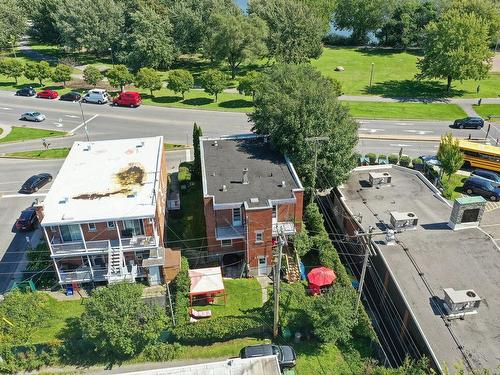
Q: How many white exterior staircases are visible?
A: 1